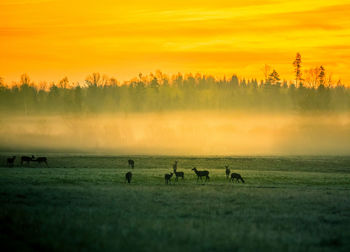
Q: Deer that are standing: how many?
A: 10